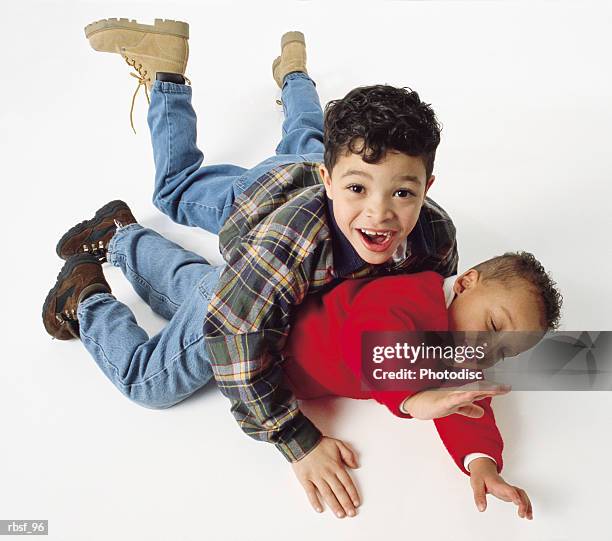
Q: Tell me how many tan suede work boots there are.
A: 2